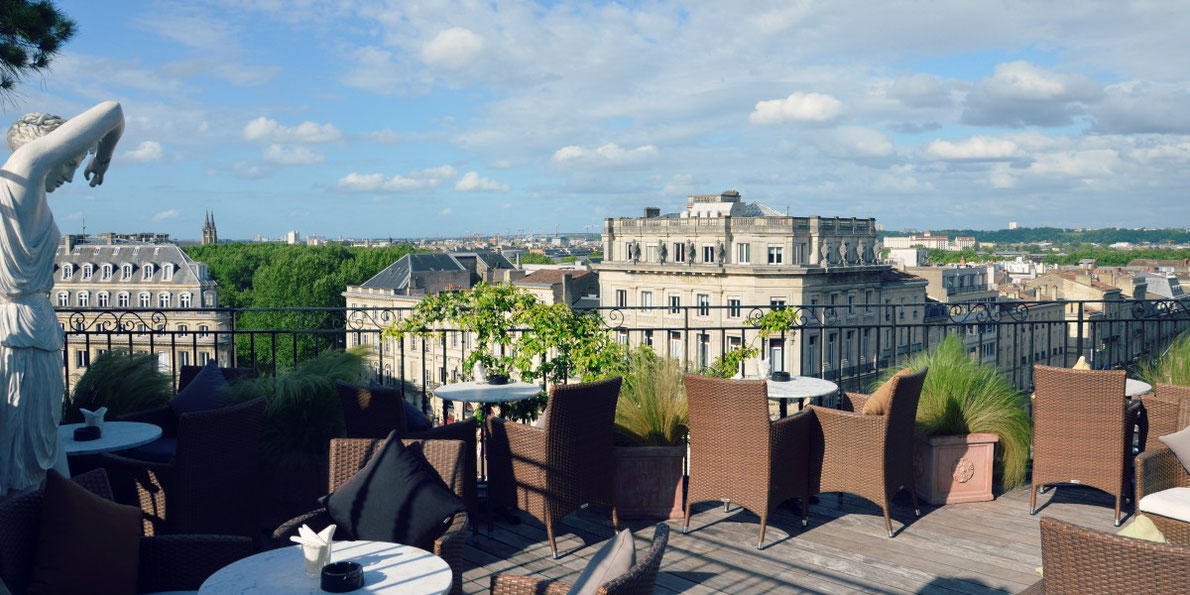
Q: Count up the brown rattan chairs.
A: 13